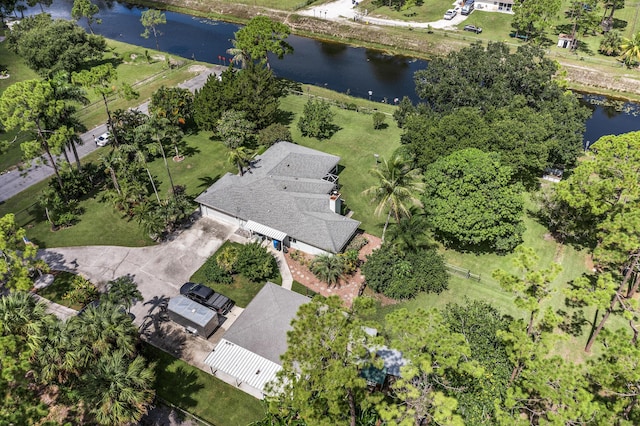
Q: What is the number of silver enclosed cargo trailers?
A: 1